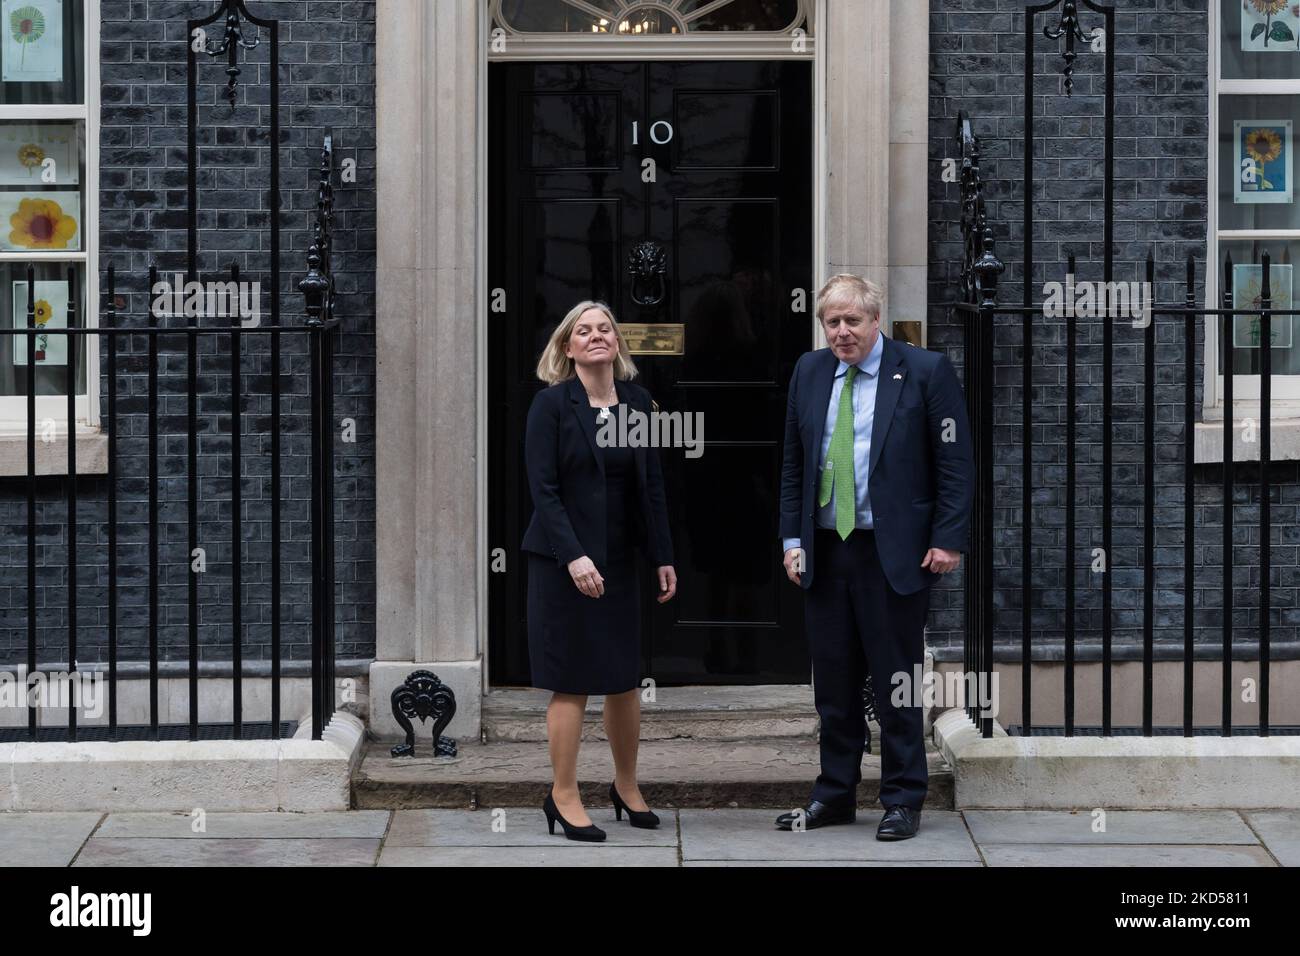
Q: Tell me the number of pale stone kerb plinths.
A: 2